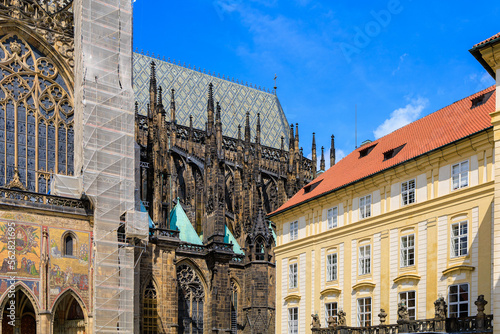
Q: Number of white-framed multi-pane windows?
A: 15